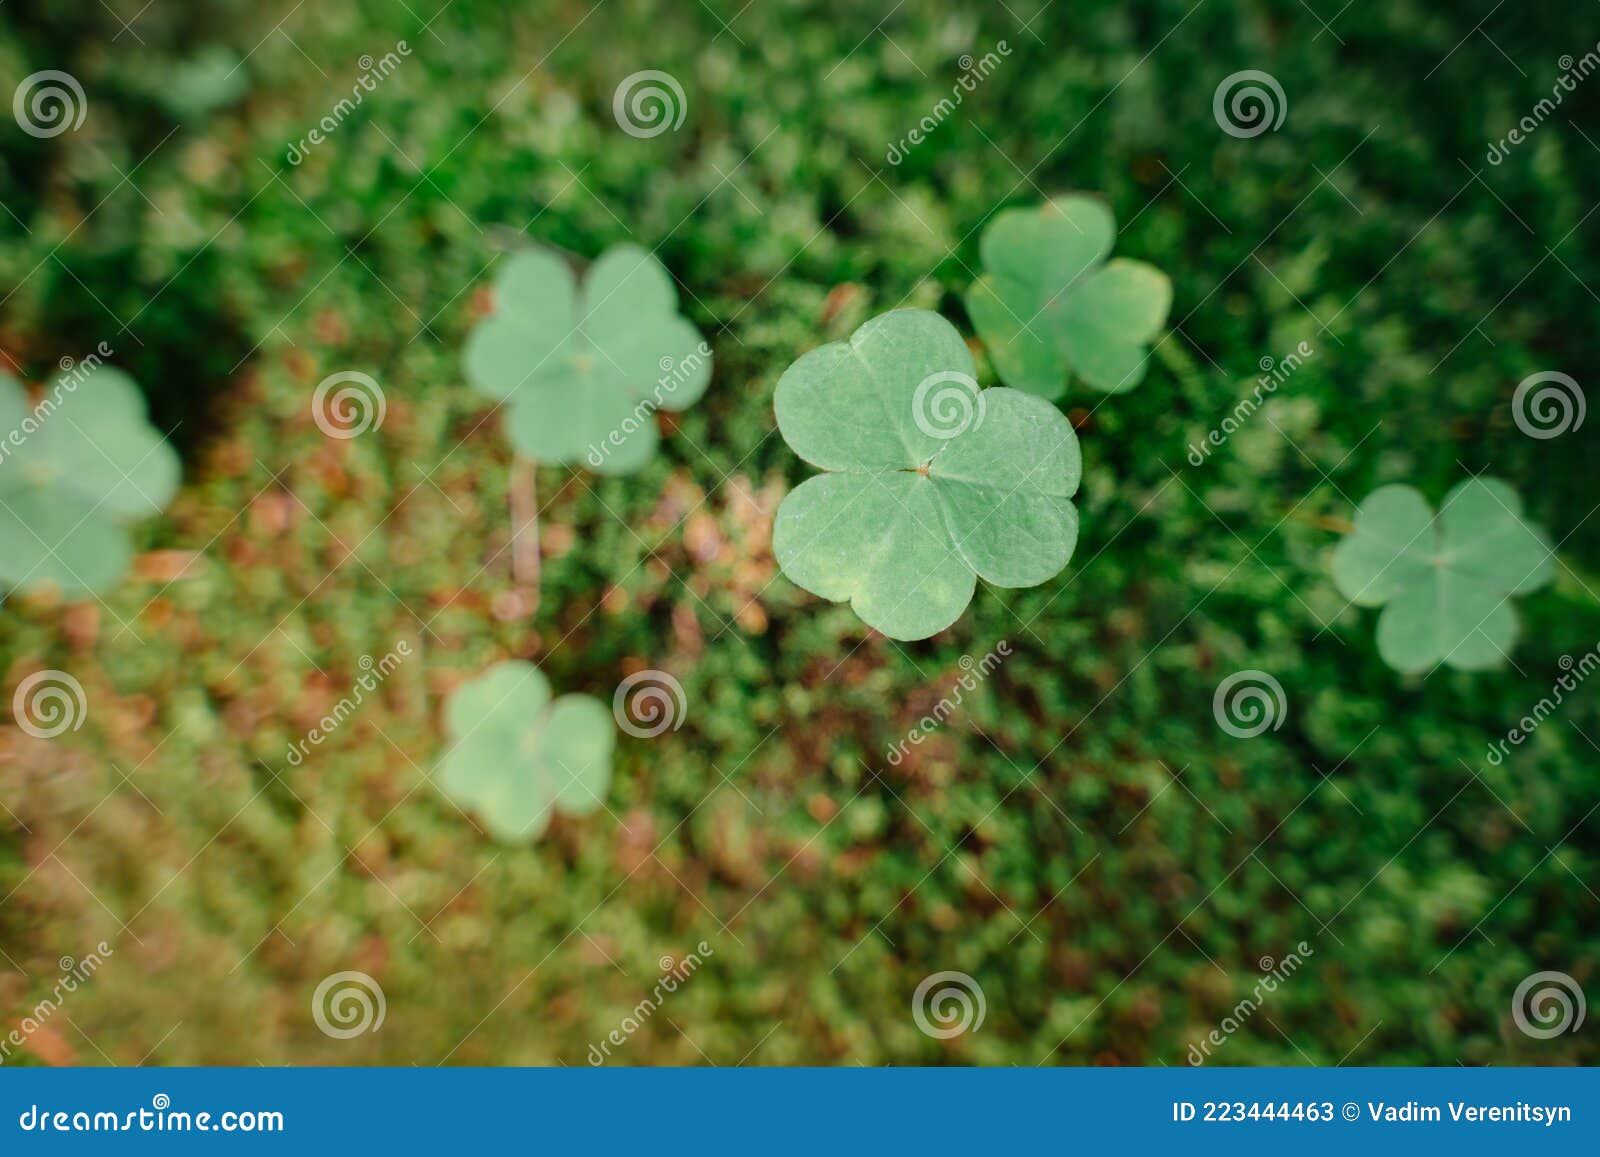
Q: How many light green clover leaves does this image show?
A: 6